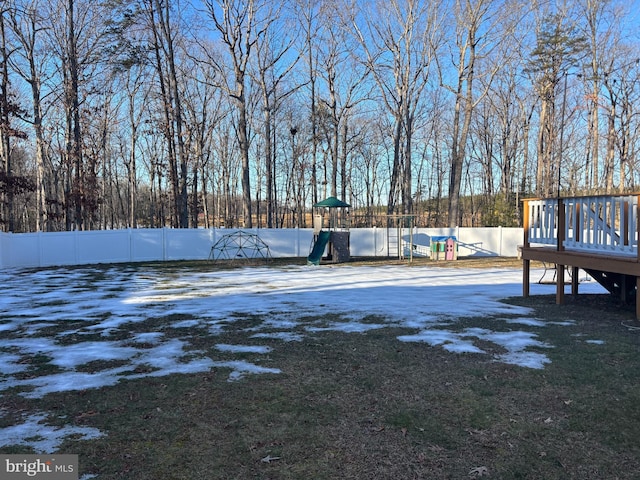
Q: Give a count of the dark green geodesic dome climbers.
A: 1